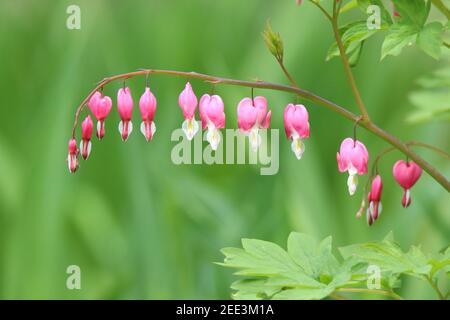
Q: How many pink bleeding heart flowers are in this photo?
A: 12